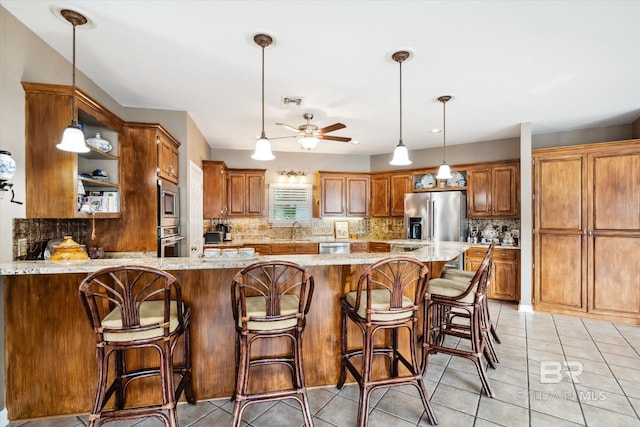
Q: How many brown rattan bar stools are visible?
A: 5